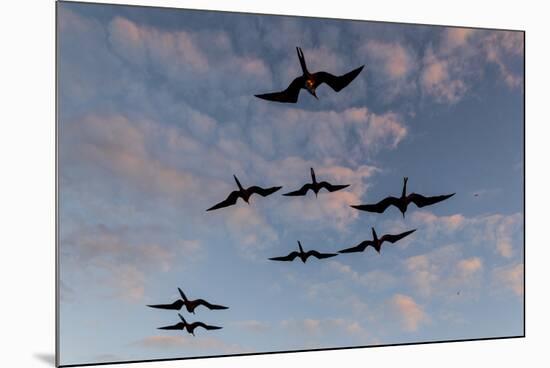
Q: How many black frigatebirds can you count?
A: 8